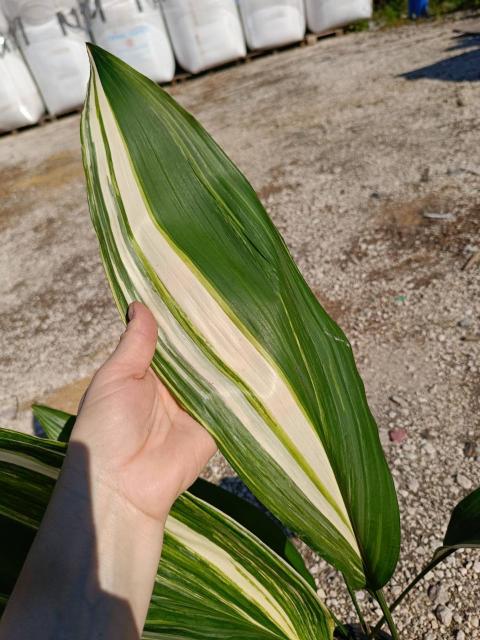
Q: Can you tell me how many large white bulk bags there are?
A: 6